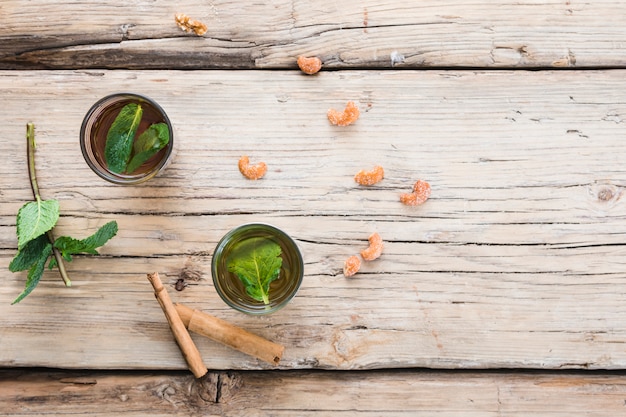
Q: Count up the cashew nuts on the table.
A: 7